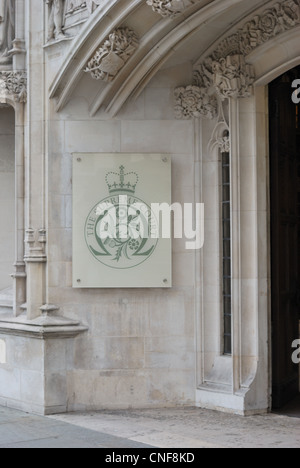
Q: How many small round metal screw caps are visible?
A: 4